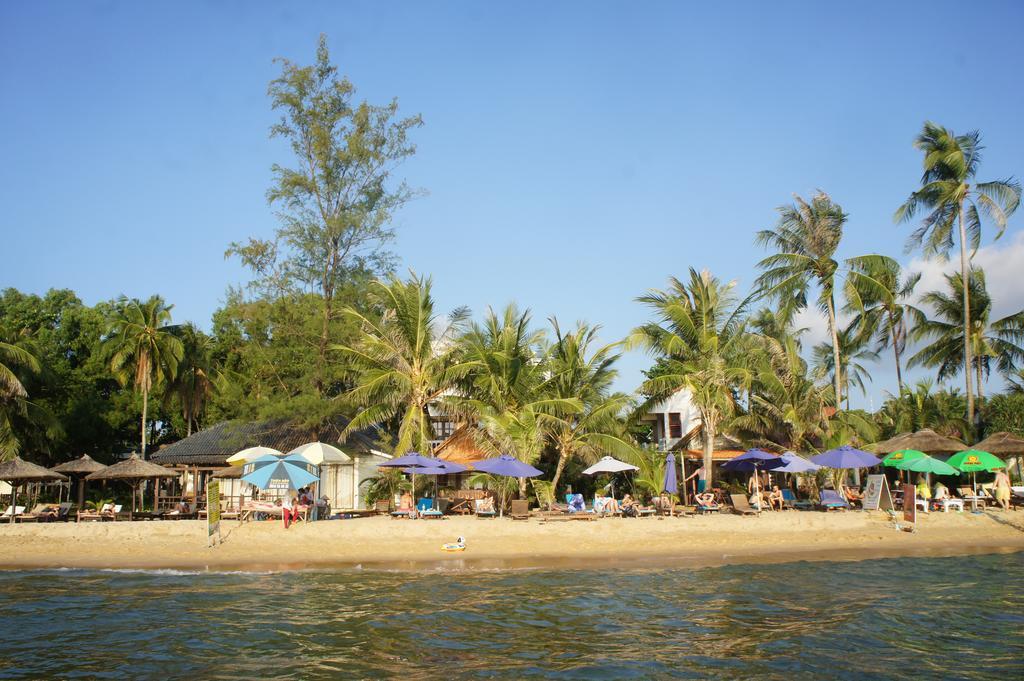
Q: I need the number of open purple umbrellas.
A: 6